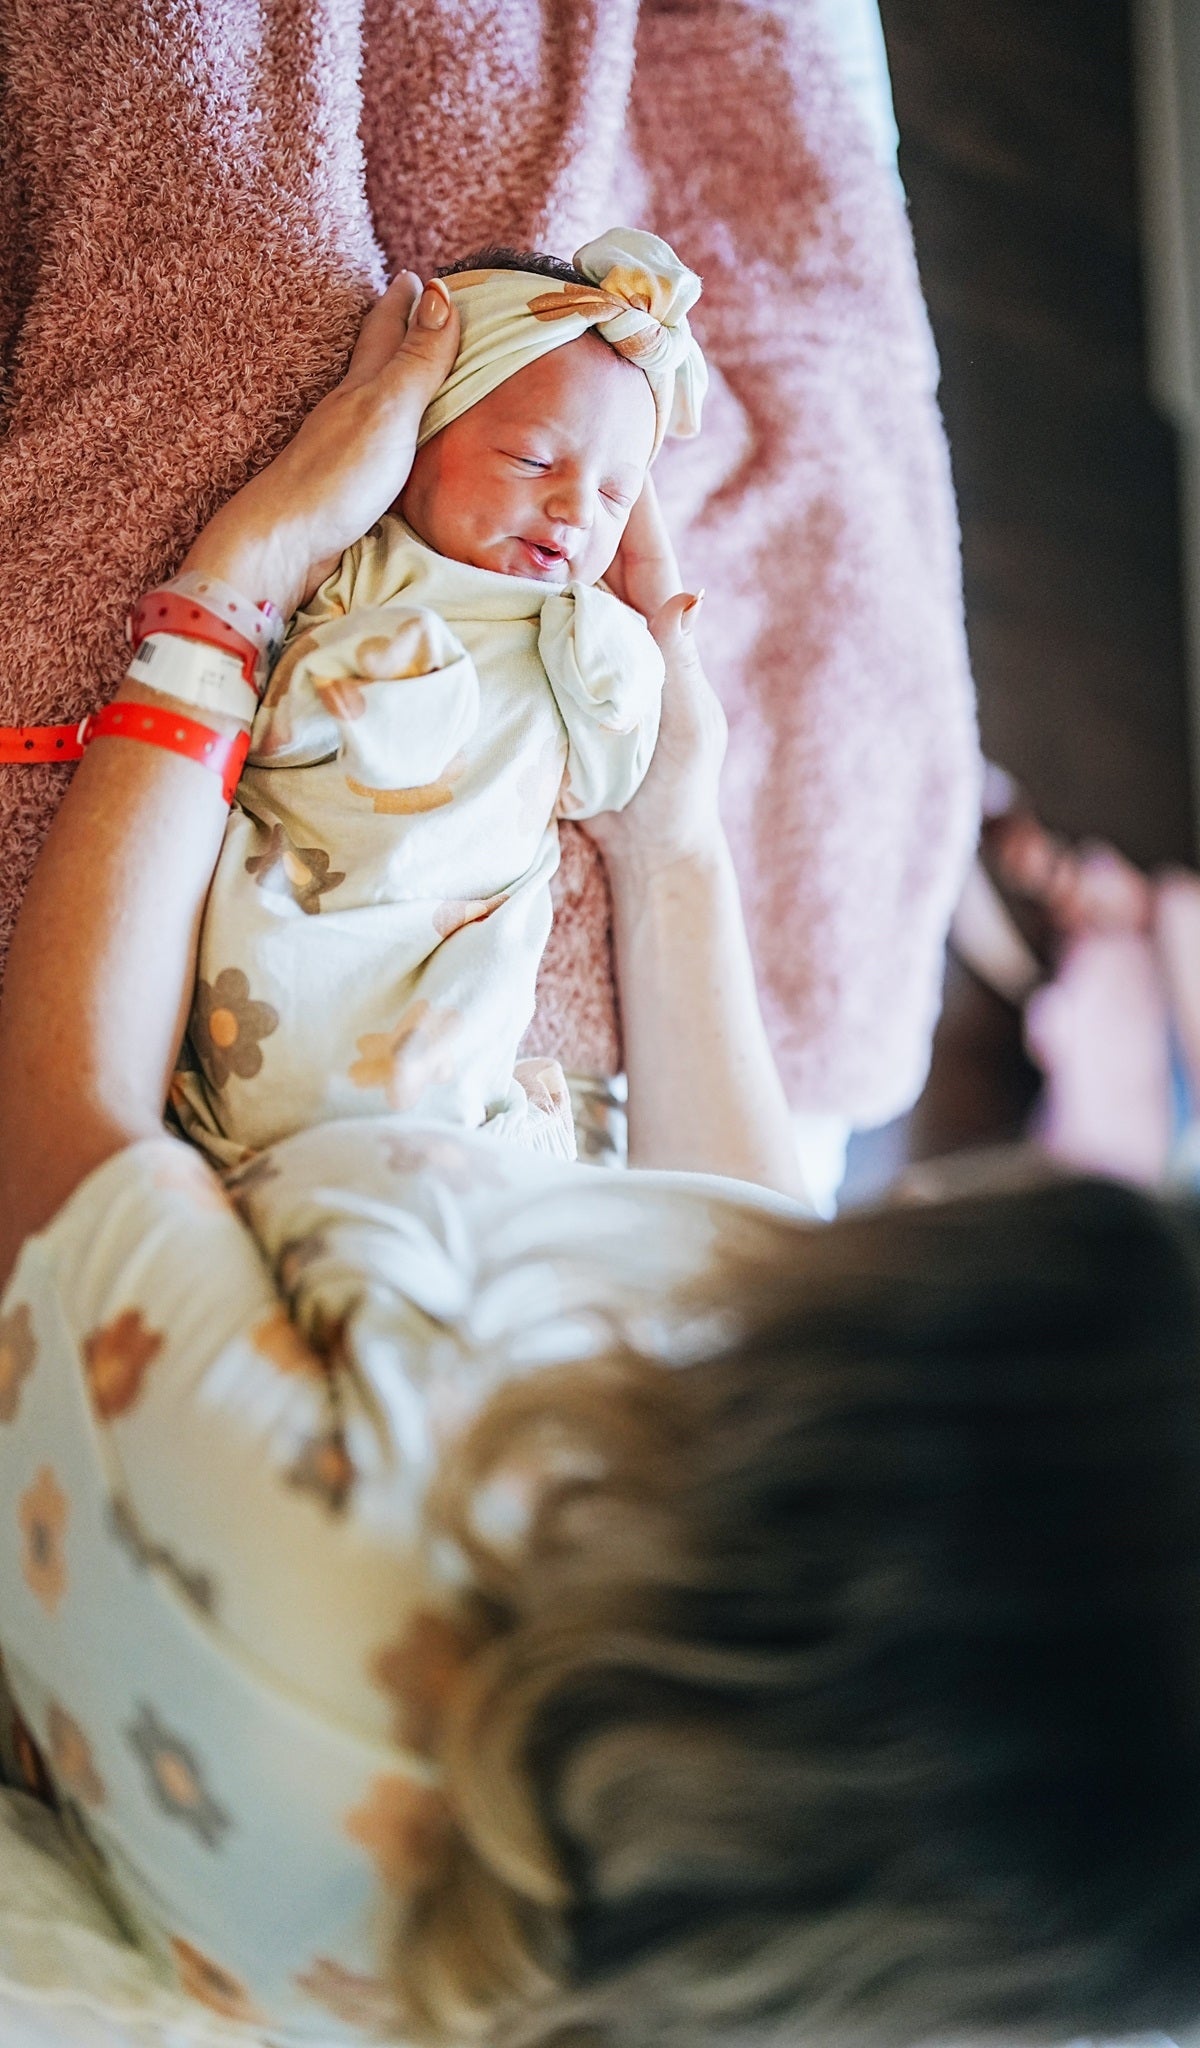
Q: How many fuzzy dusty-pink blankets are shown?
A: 1